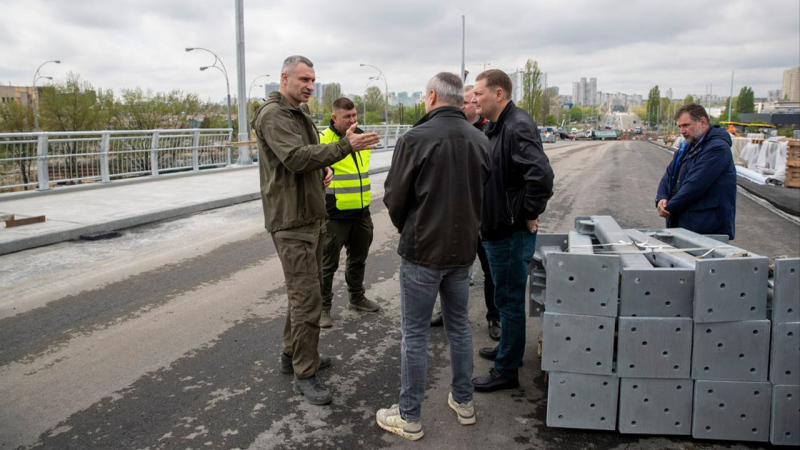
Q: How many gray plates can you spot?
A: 12